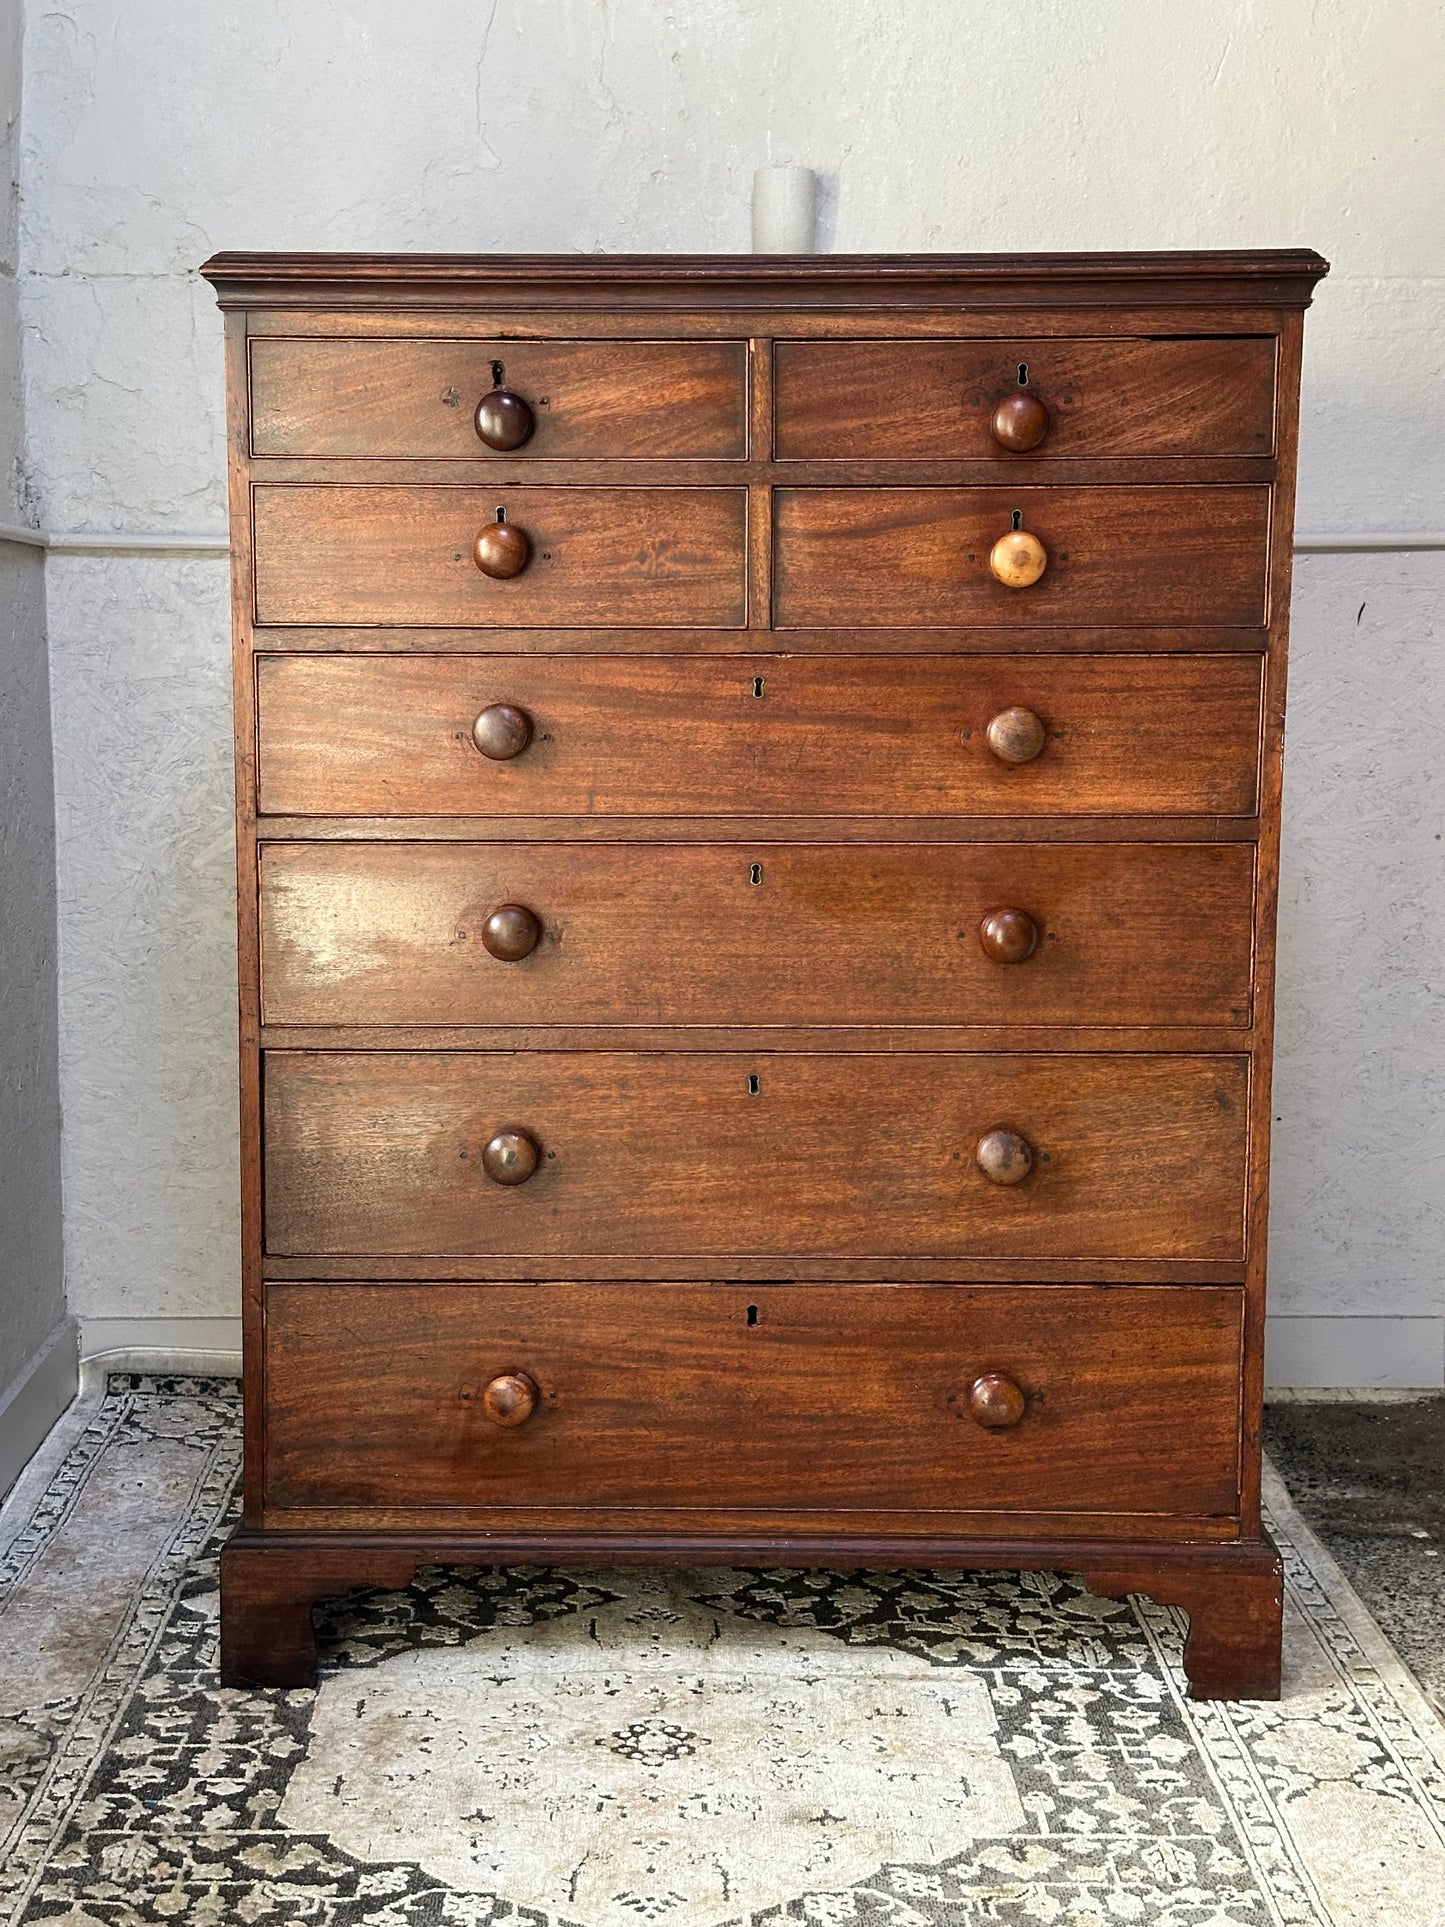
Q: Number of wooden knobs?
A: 12